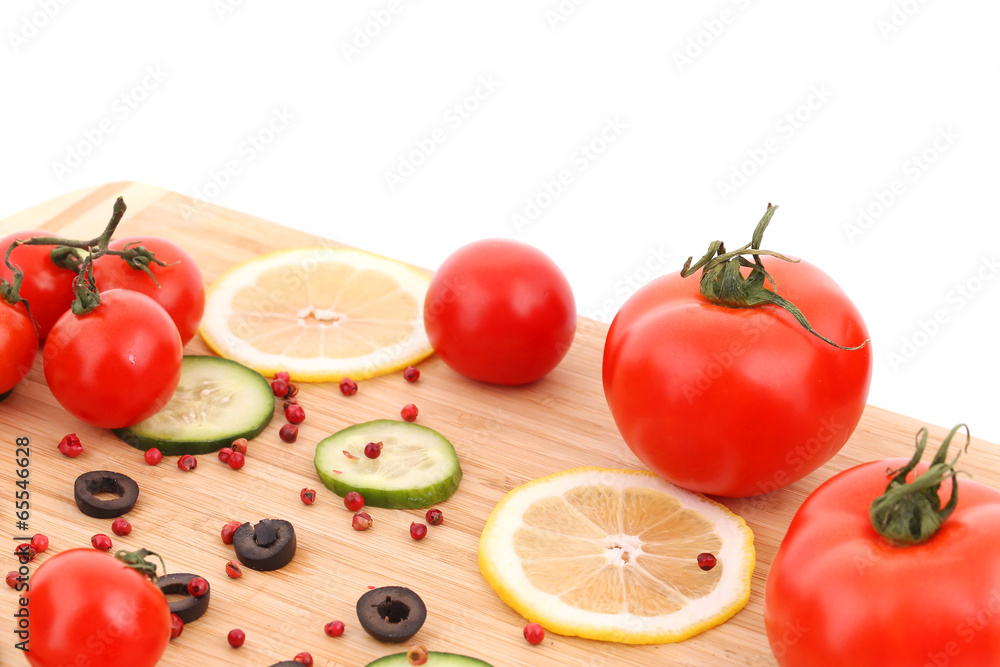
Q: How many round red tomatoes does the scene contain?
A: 8